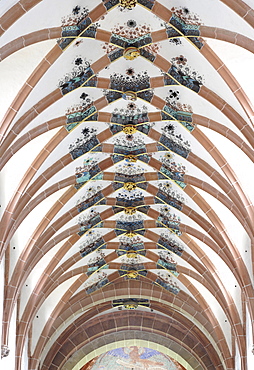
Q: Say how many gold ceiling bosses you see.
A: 11